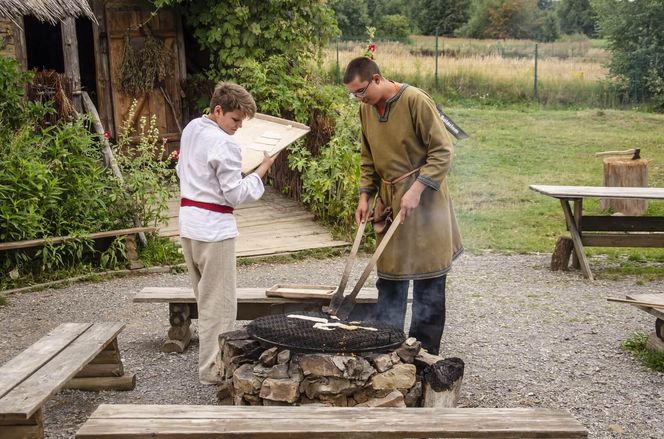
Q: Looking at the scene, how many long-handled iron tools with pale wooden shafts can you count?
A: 2